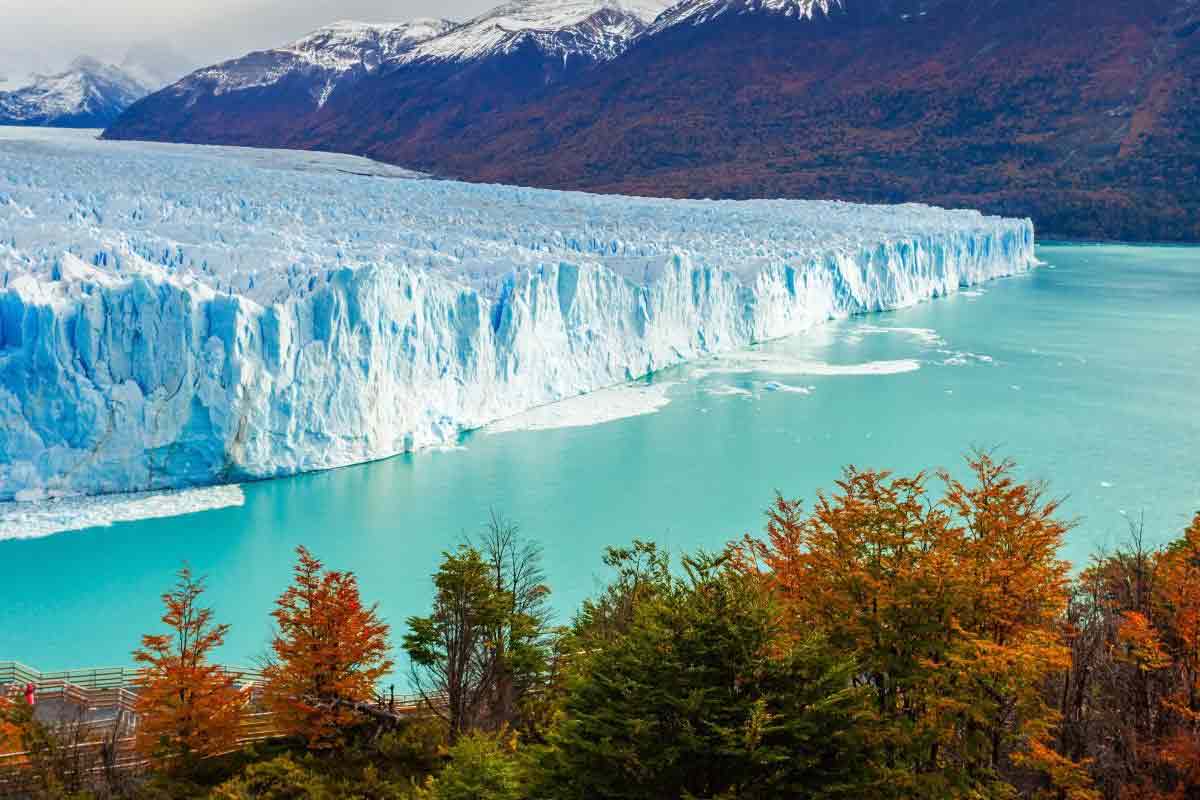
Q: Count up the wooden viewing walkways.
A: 1